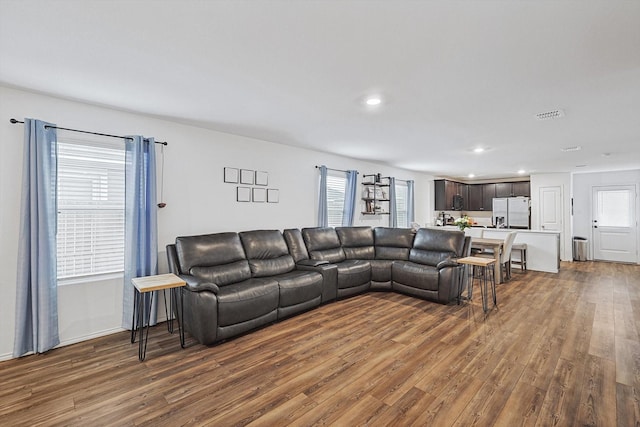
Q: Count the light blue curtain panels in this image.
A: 6